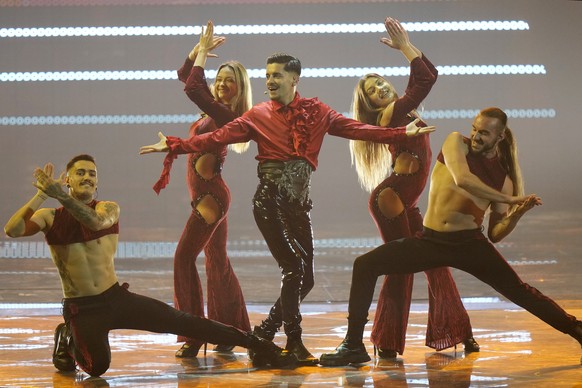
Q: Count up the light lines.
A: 3